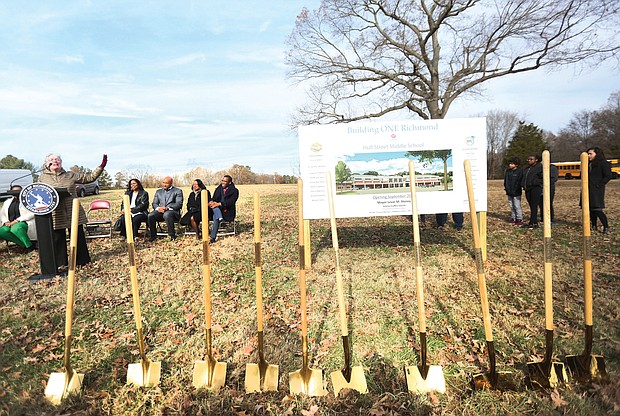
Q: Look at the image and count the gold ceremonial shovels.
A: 10